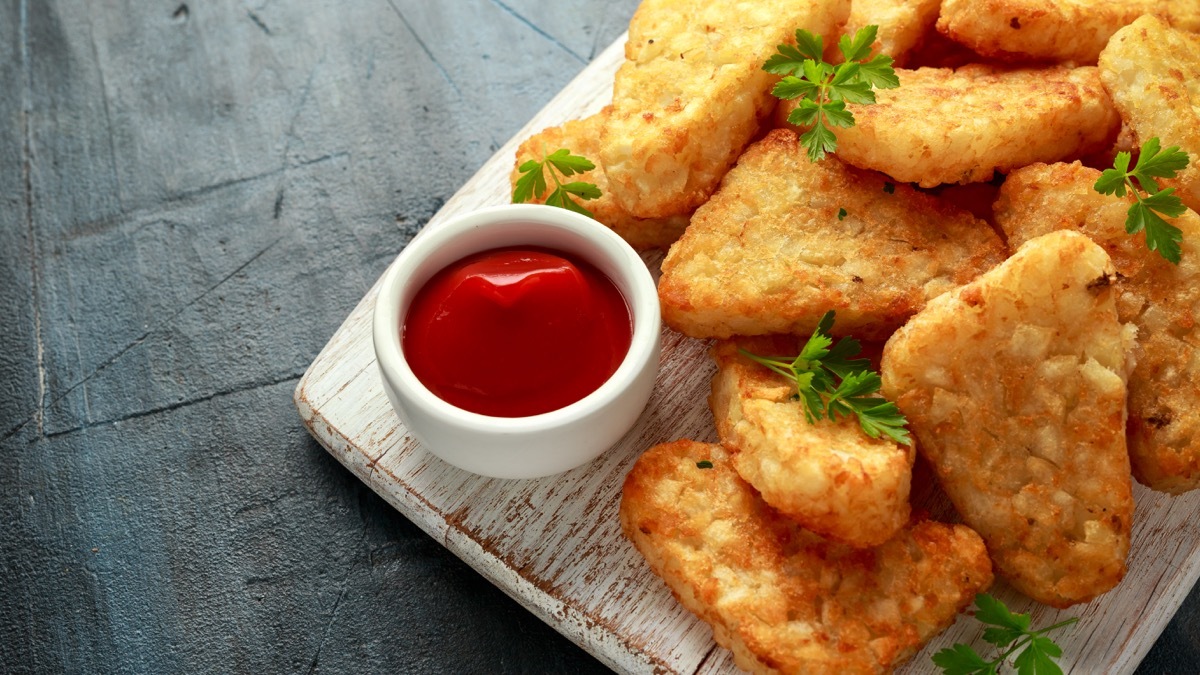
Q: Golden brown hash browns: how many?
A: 11